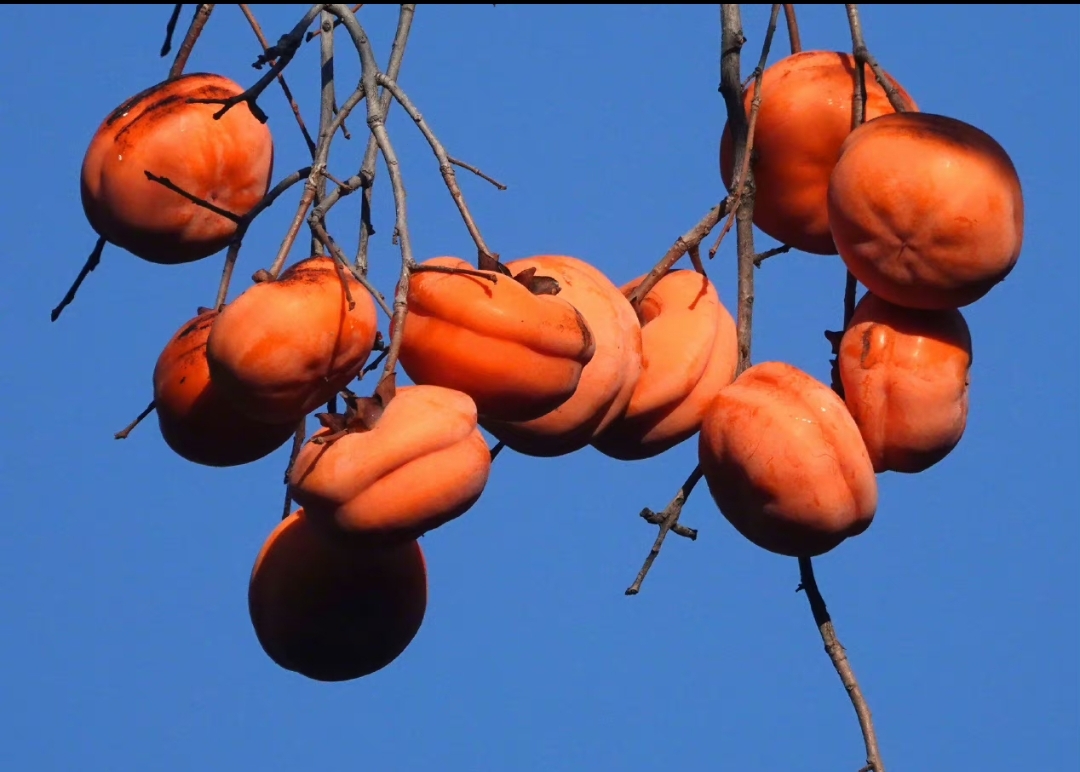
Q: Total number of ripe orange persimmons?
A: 12